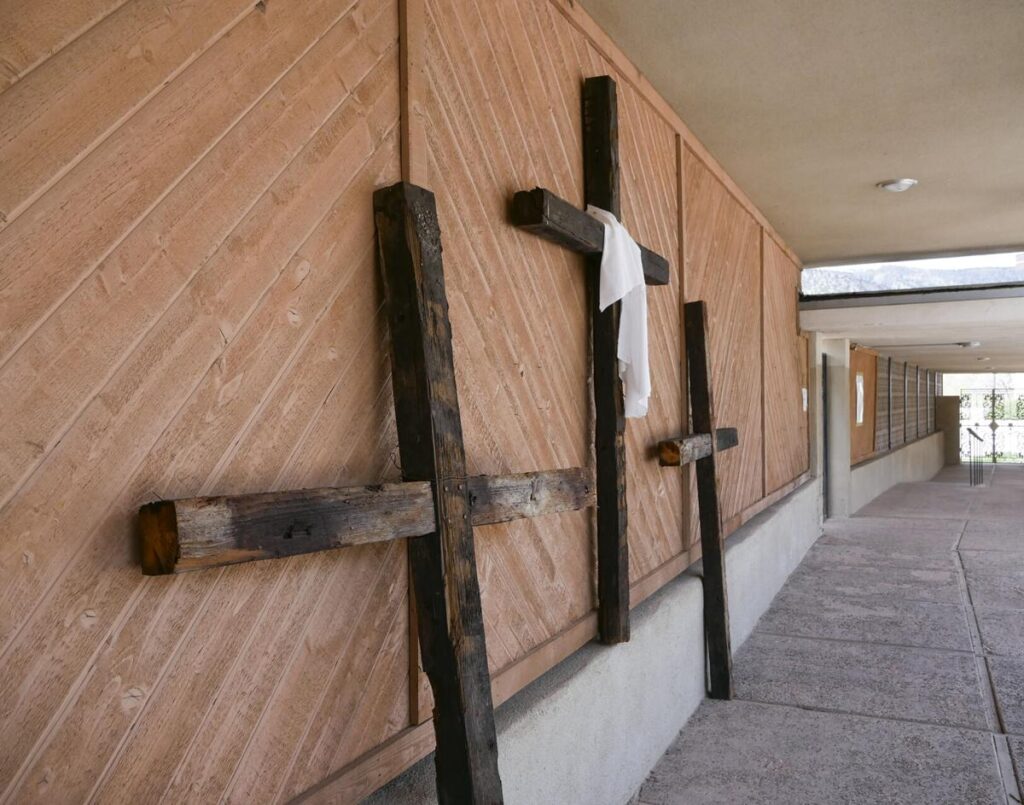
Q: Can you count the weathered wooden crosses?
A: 3